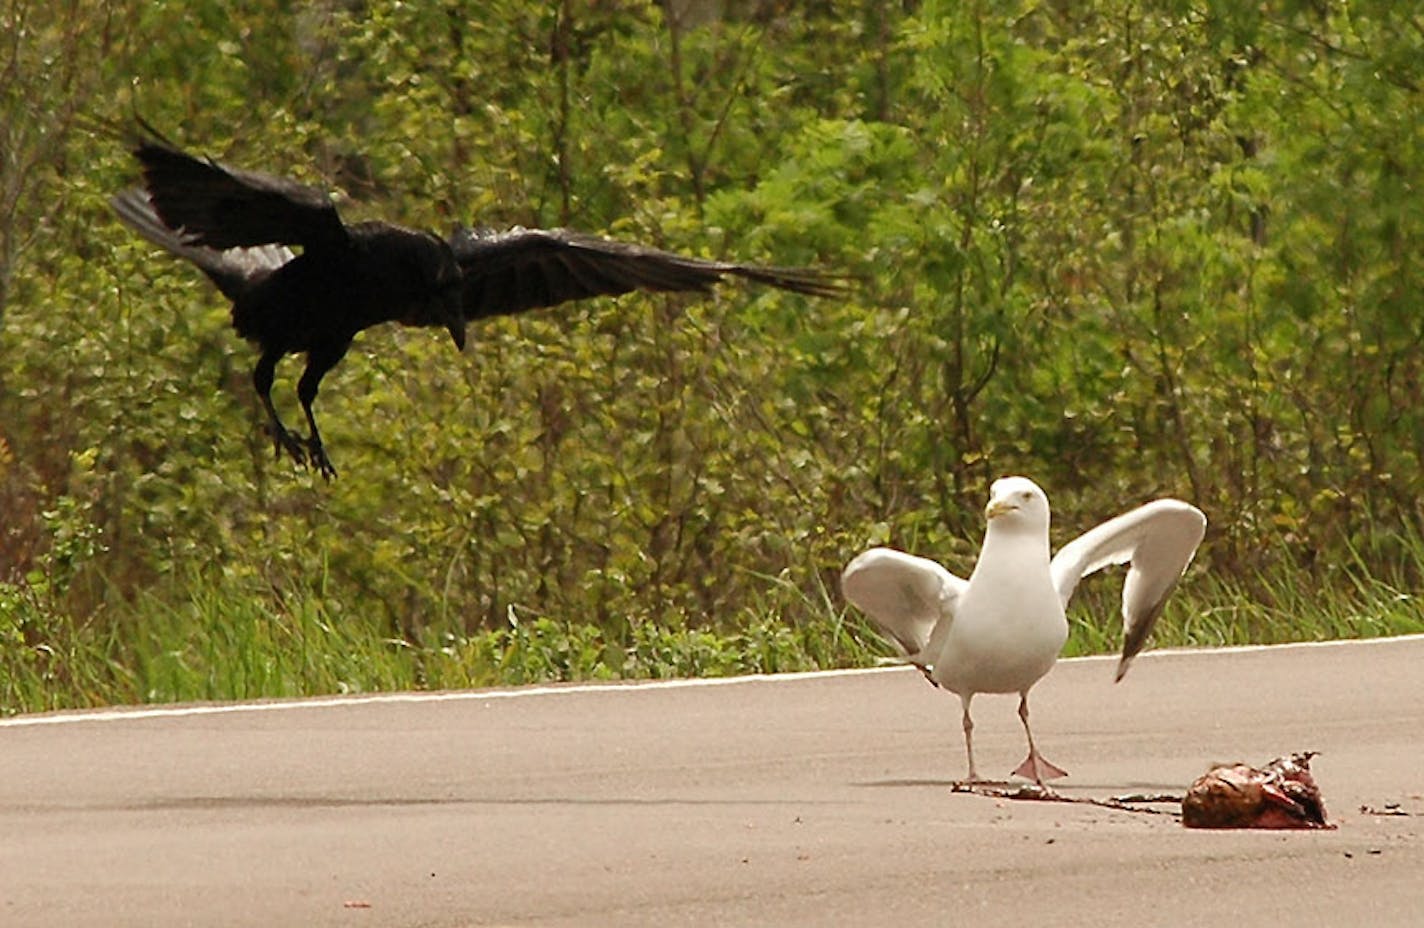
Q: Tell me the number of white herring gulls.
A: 1